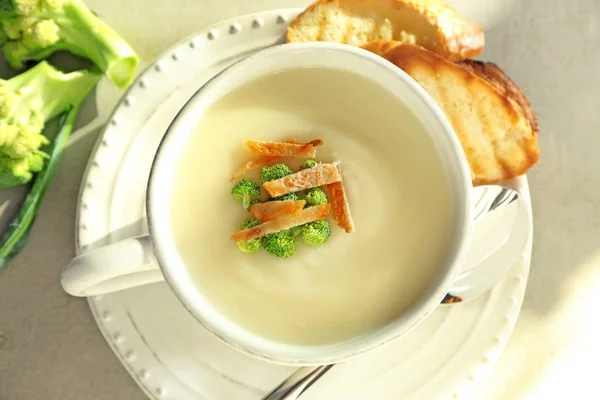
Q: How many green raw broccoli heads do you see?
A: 2